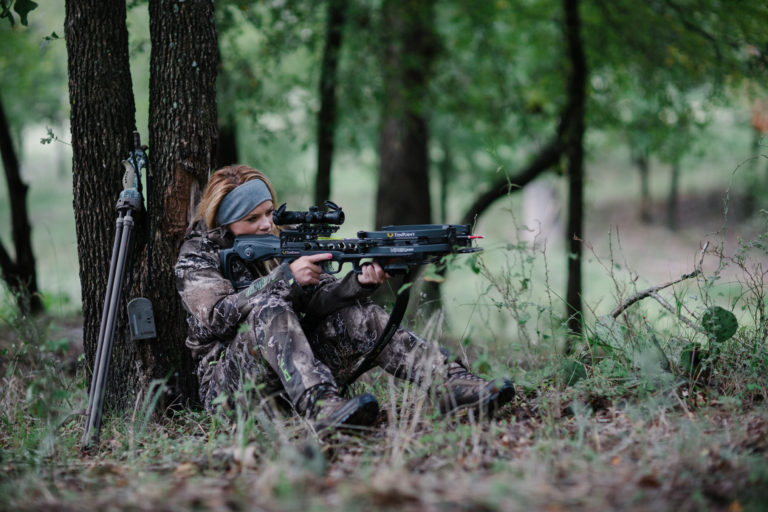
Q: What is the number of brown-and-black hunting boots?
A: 2